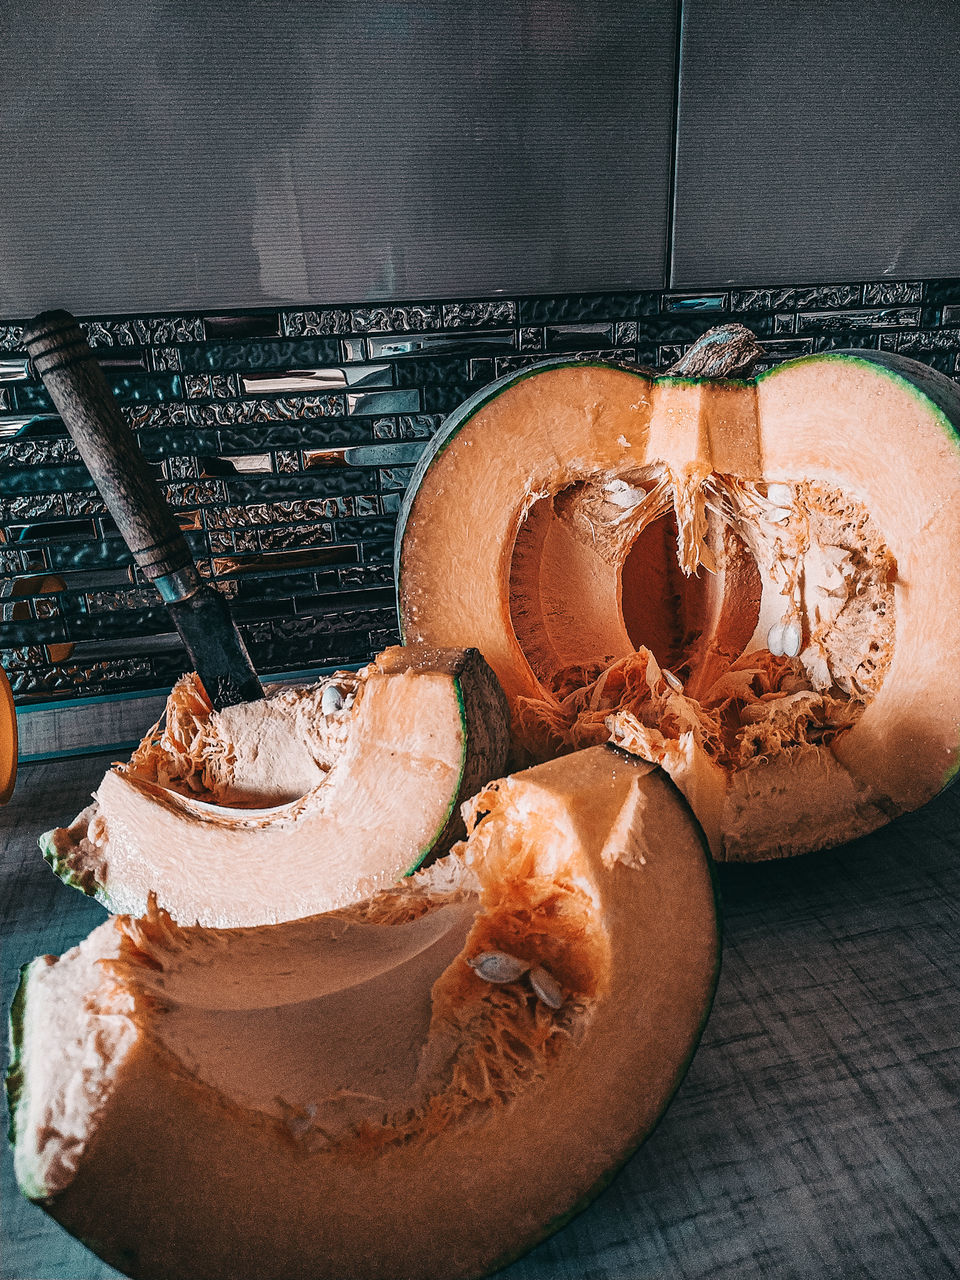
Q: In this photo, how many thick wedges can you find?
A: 2